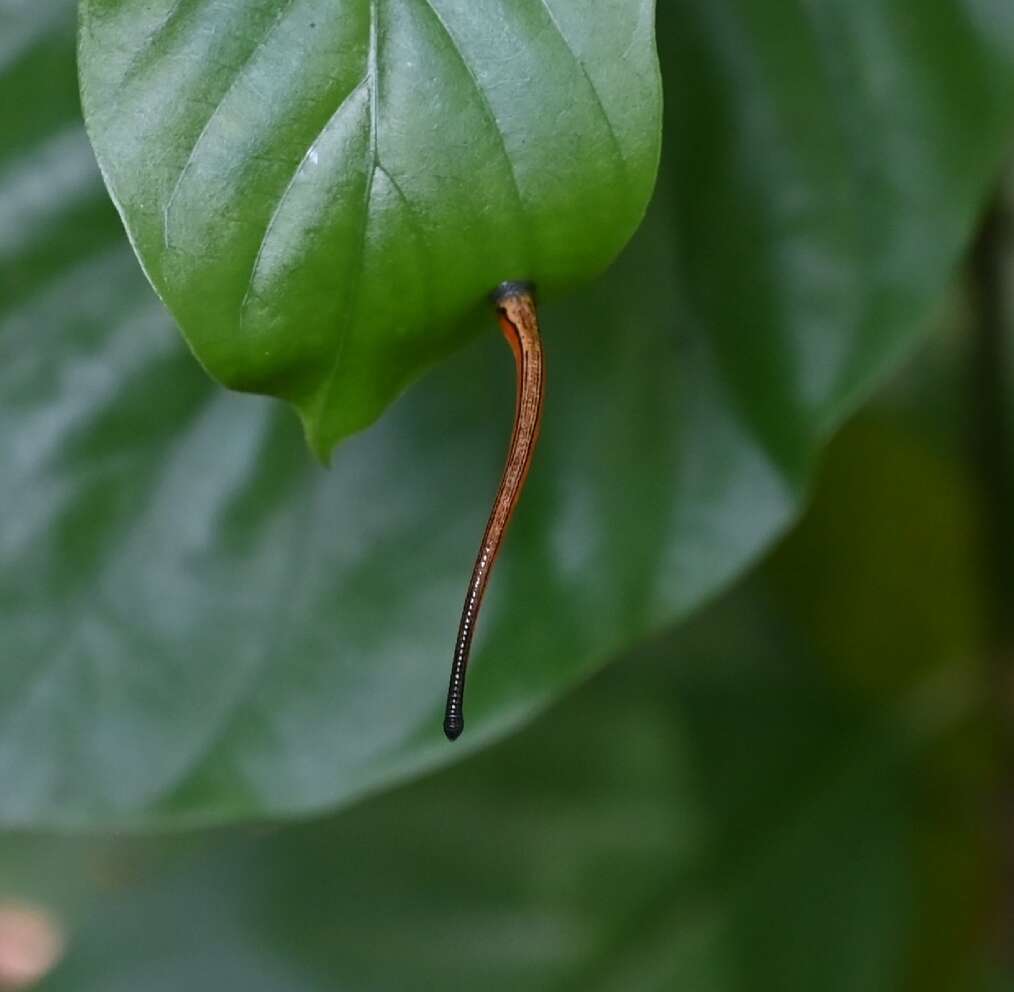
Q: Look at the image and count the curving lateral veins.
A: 6